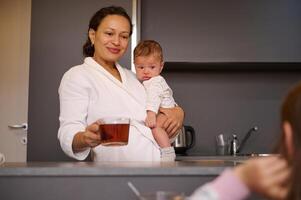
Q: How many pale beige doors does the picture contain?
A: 1